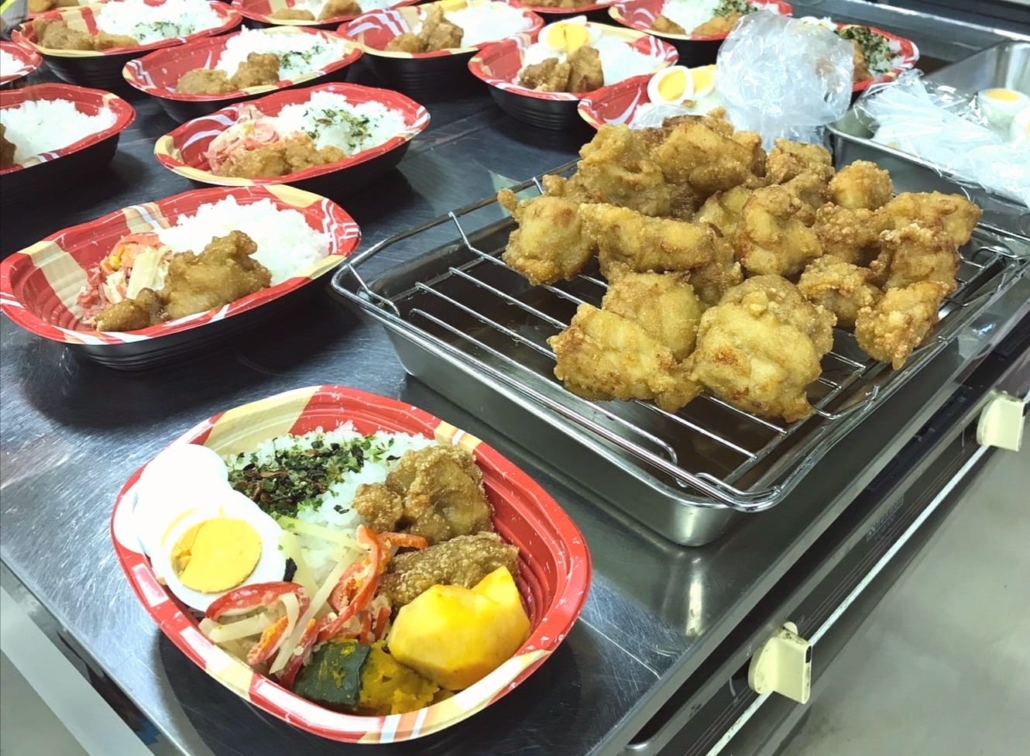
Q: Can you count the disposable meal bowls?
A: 15